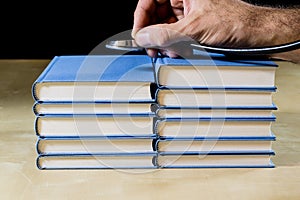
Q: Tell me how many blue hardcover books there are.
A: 11